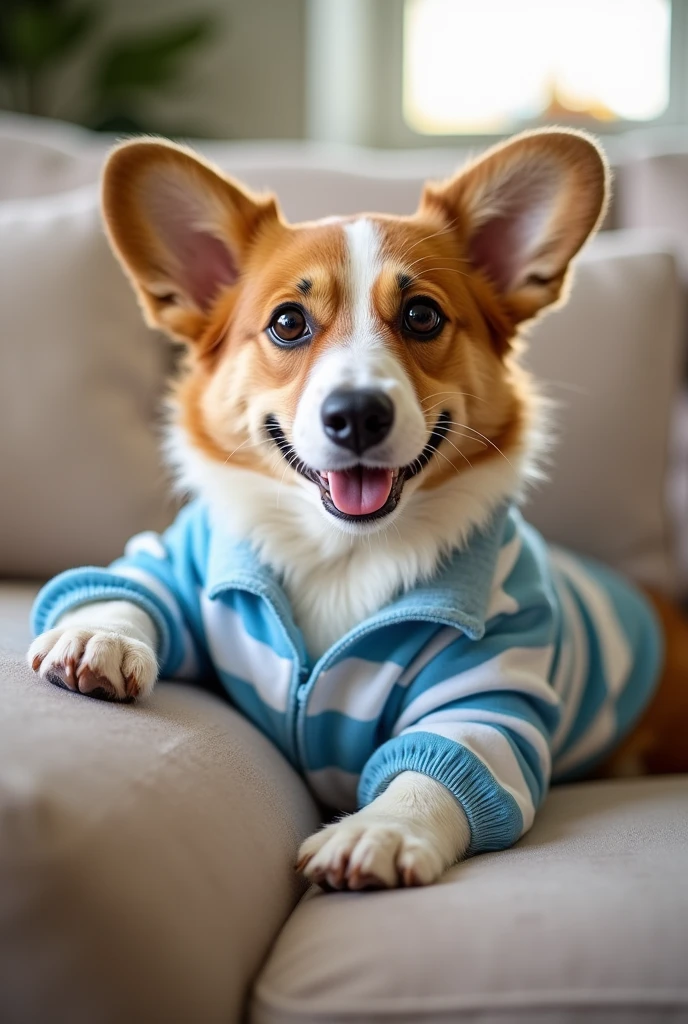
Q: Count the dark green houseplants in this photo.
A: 1